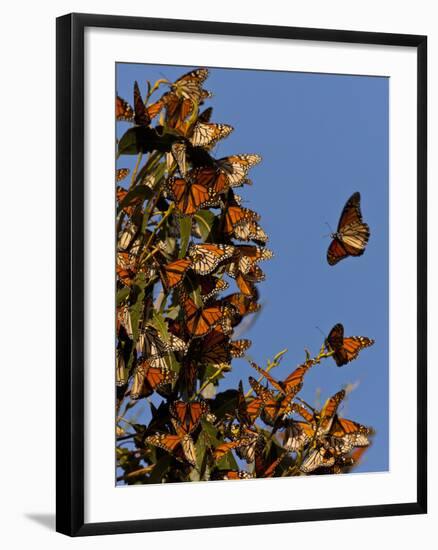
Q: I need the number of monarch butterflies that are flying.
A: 1